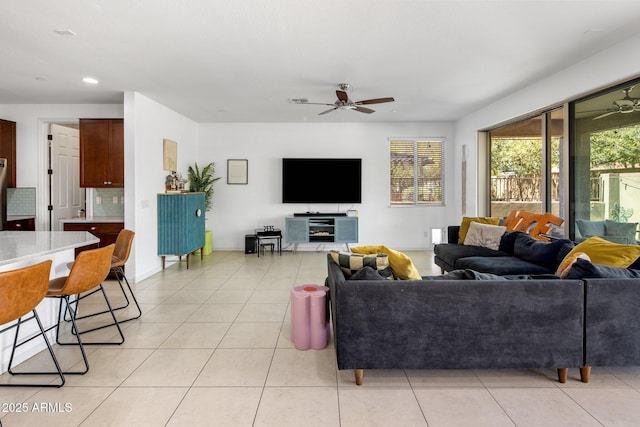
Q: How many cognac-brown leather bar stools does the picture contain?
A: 3